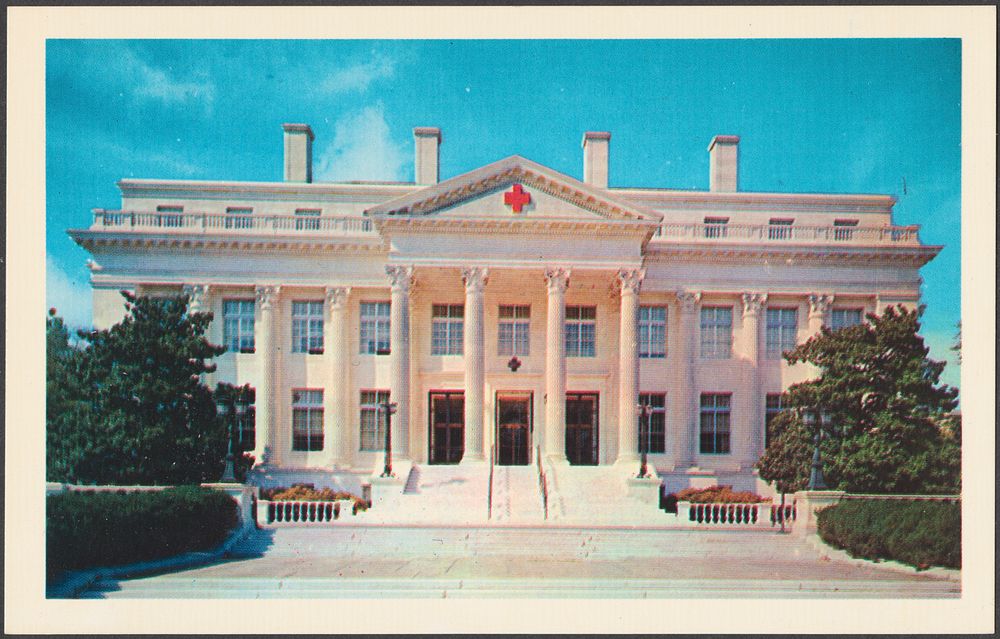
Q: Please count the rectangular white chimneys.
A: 4